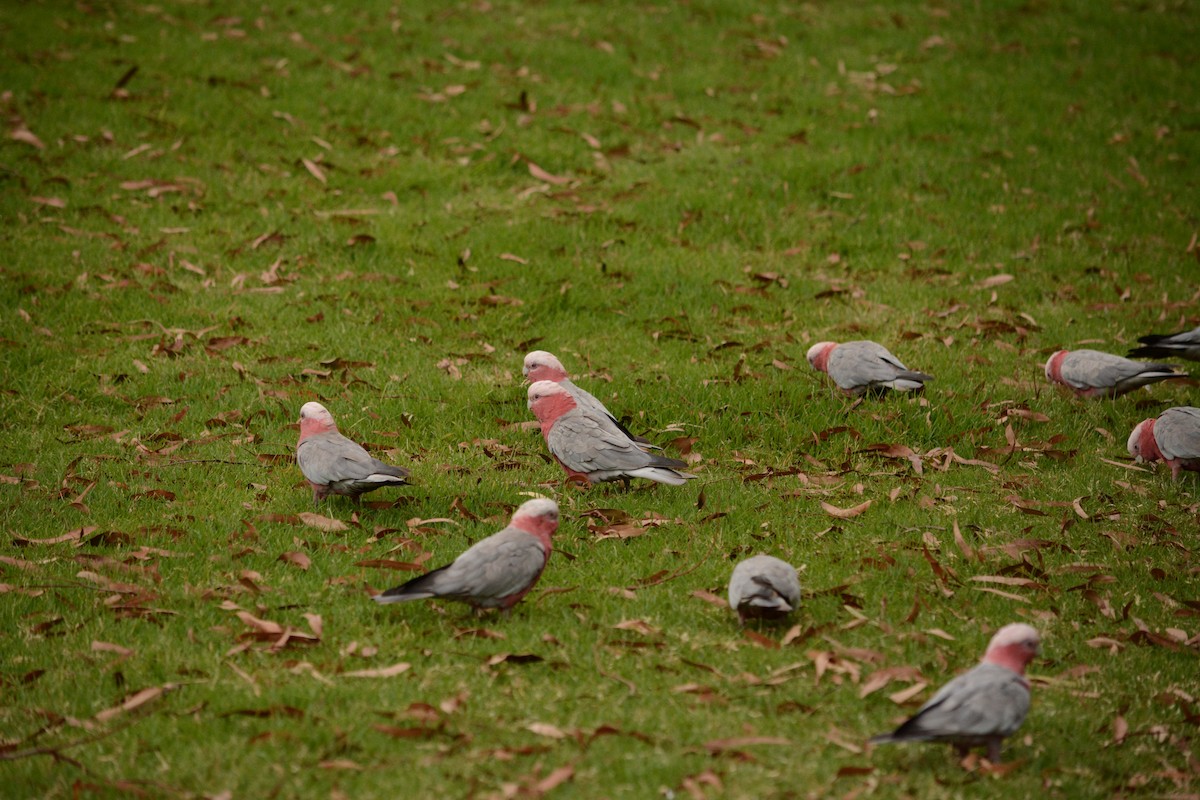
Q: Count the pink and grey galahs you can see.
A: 10